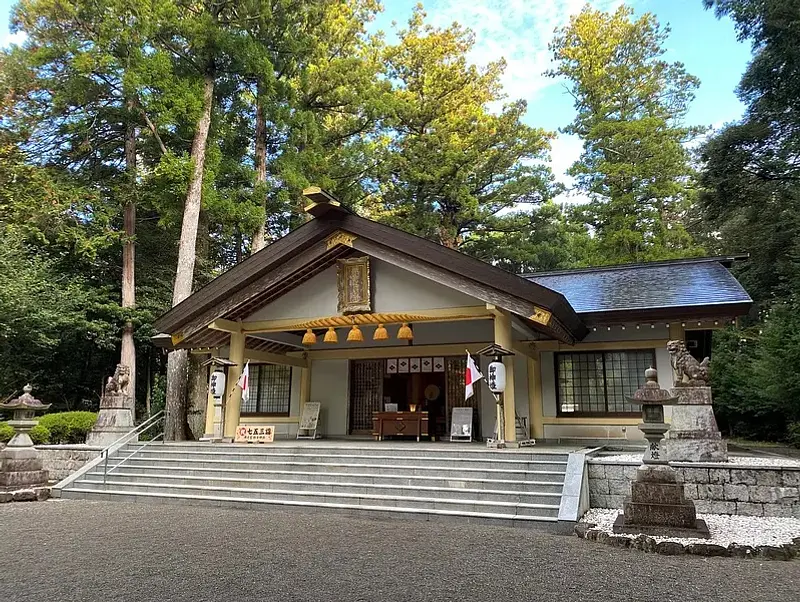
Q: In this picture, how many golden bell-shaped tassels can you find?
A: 5